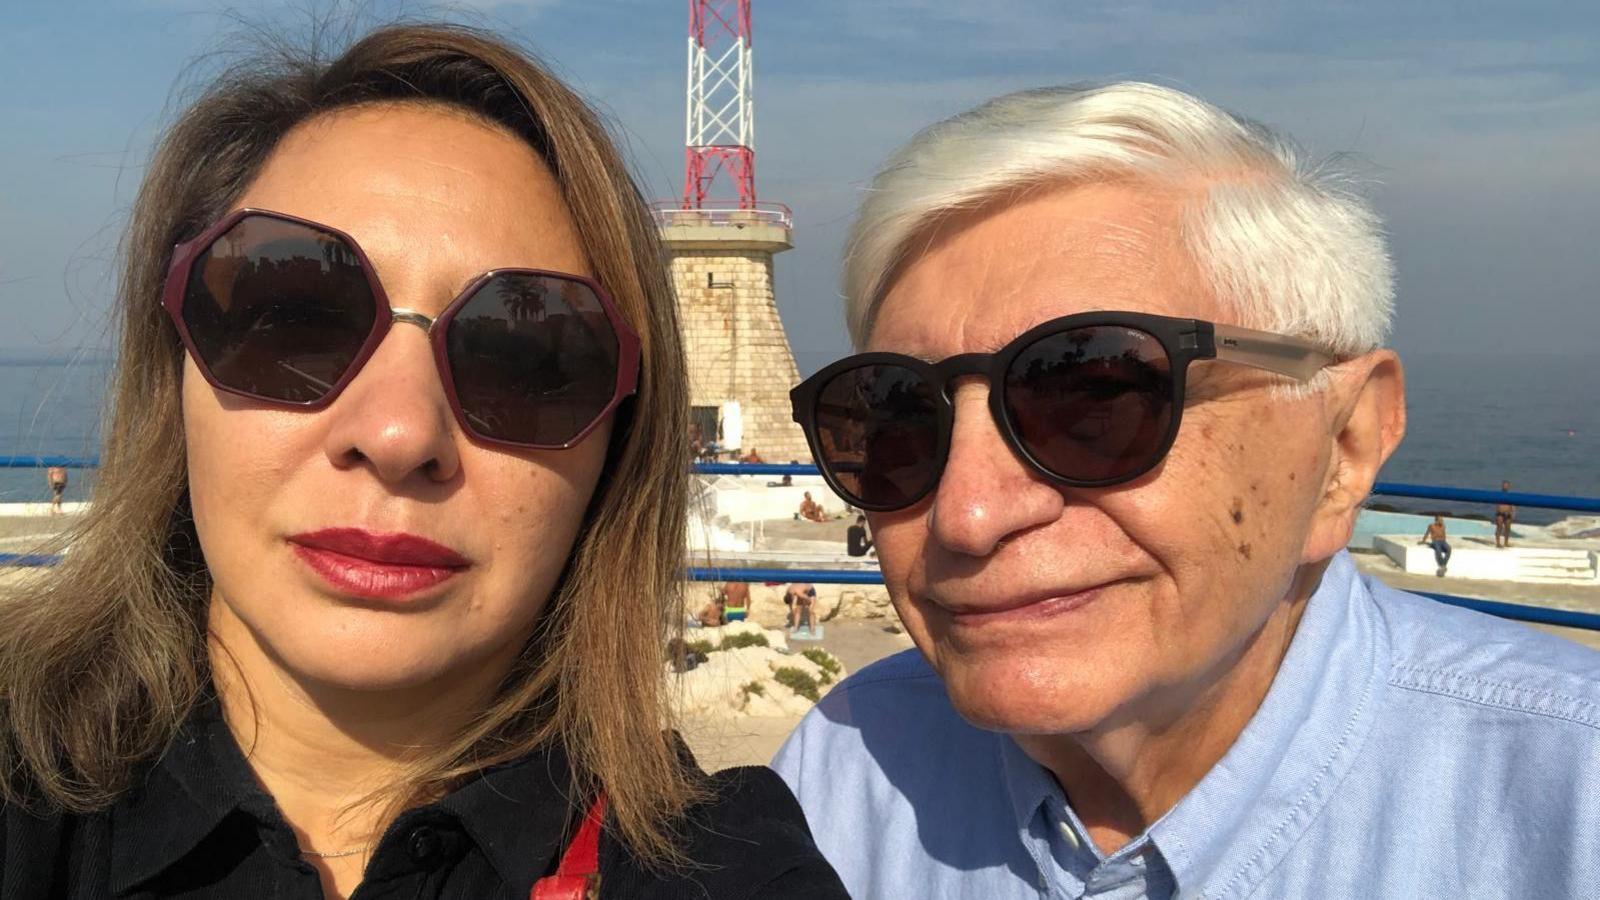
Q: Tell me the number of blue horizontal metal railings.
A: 2